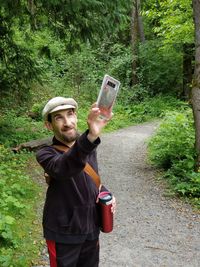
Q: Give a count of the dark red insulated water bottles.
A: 1